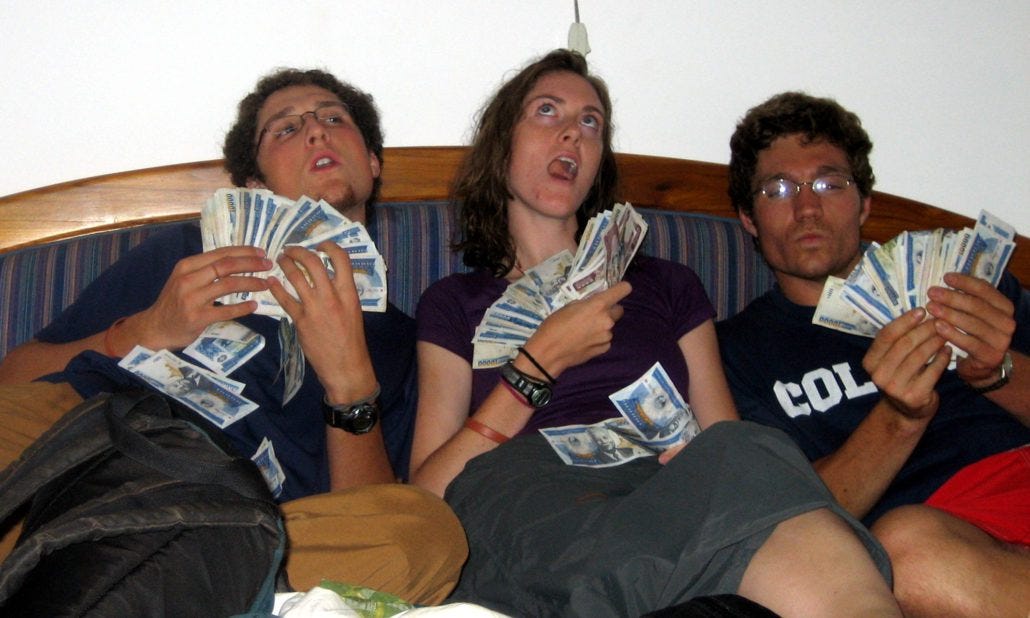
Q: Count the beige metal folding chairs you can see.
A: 0